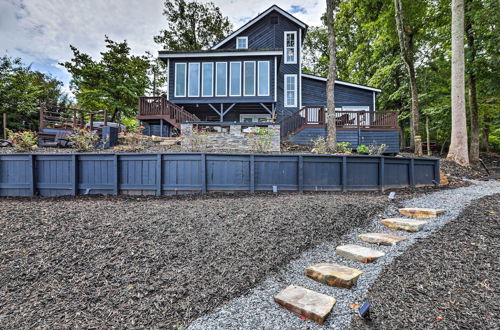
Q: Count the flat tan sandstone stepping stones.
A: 6